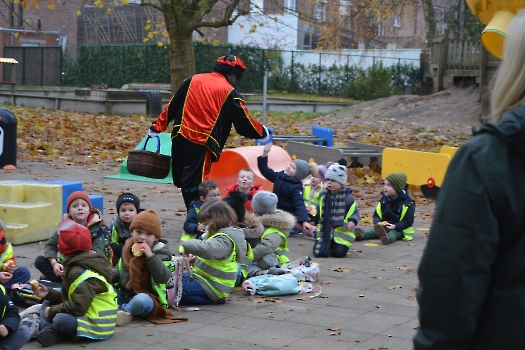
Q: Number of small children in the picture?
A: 15